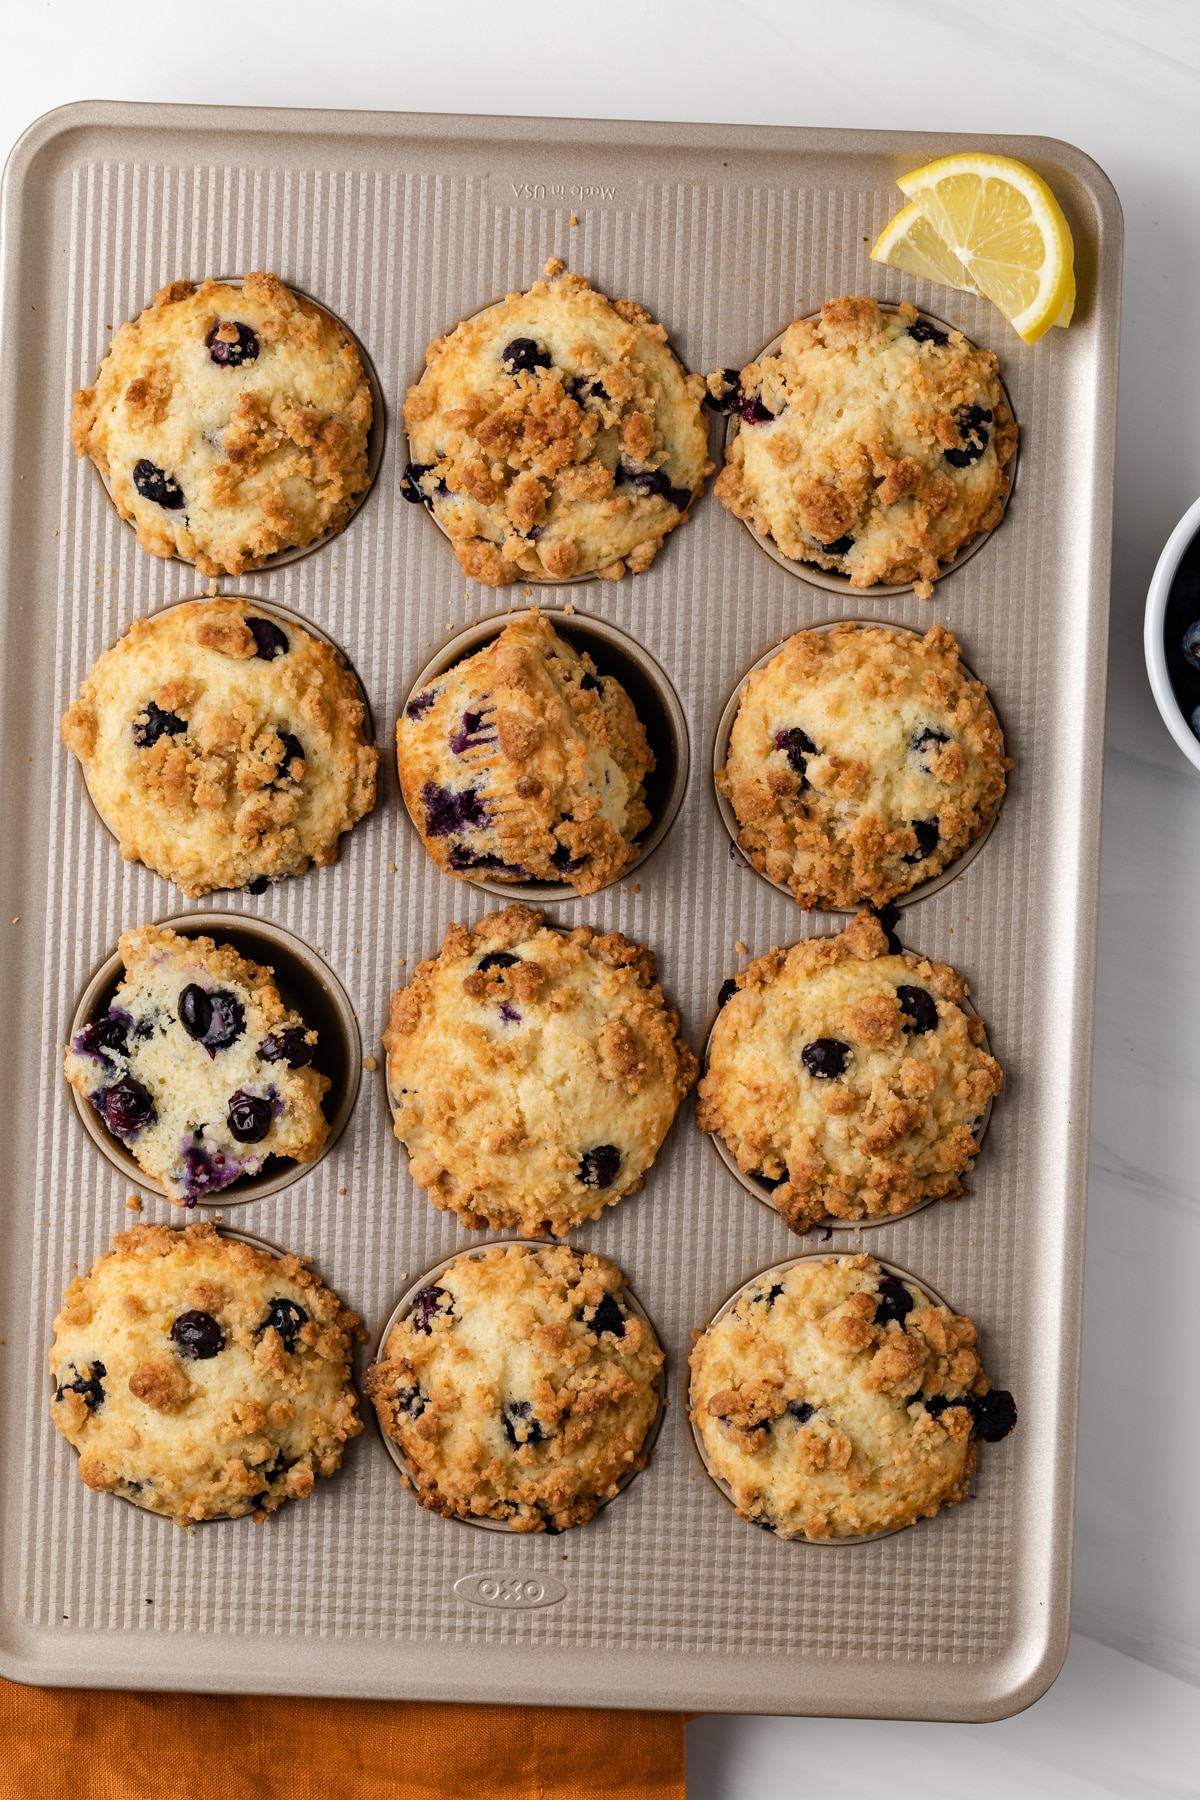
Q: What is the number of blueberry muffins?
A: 12